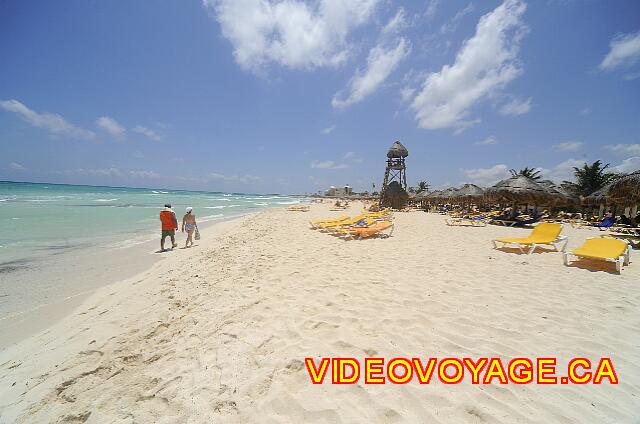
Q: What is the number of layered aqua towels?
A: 0